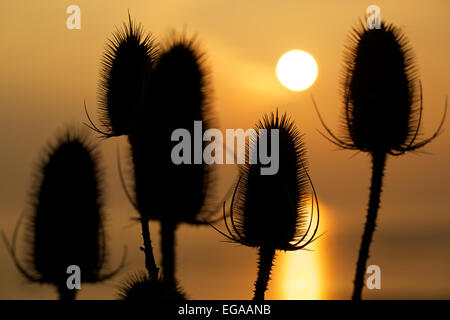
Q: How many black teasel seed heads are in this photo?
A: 6